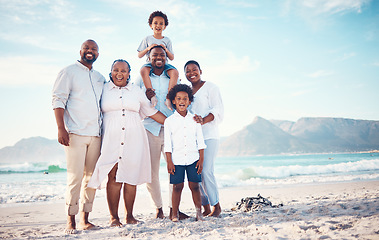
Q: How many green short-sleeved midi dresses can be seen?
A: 0